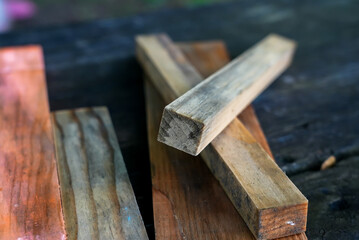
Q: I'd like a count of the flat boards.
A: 3